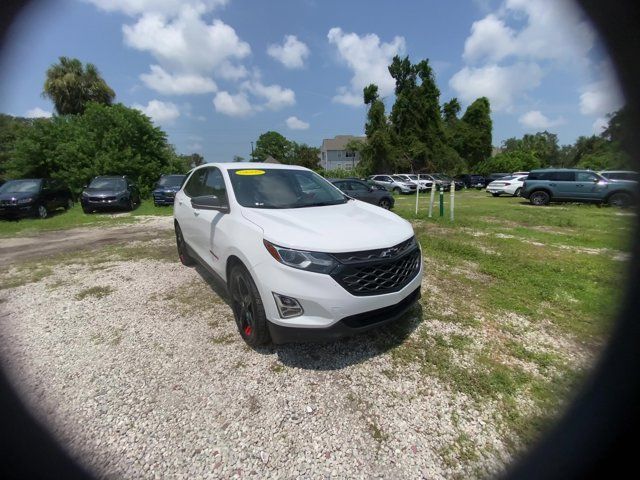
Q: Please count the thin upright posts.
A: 4